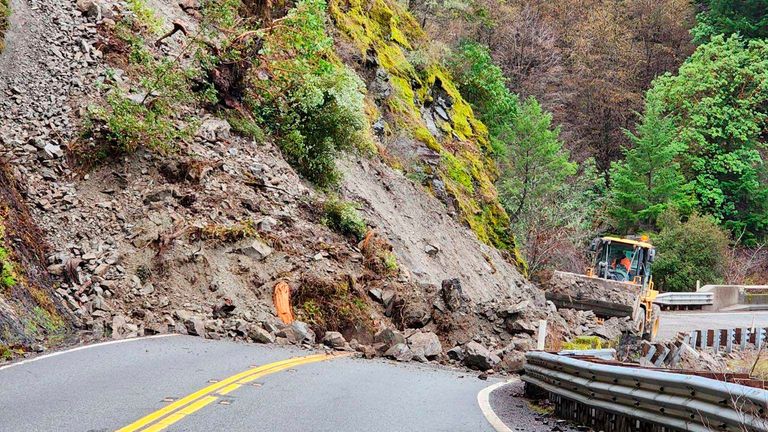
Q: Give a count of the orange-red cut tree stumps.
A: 1